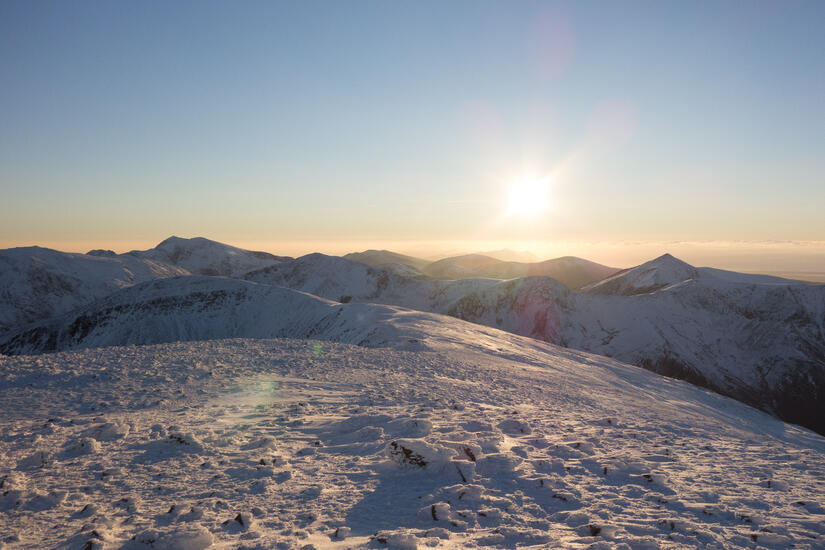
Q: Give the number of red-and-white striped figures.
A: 0